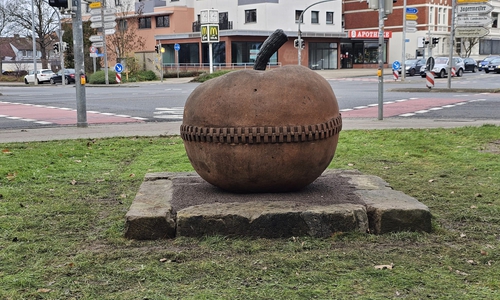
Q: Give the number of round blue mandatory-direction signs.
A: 3